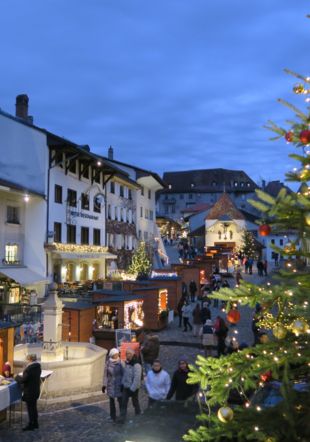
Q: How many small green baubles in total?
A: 0